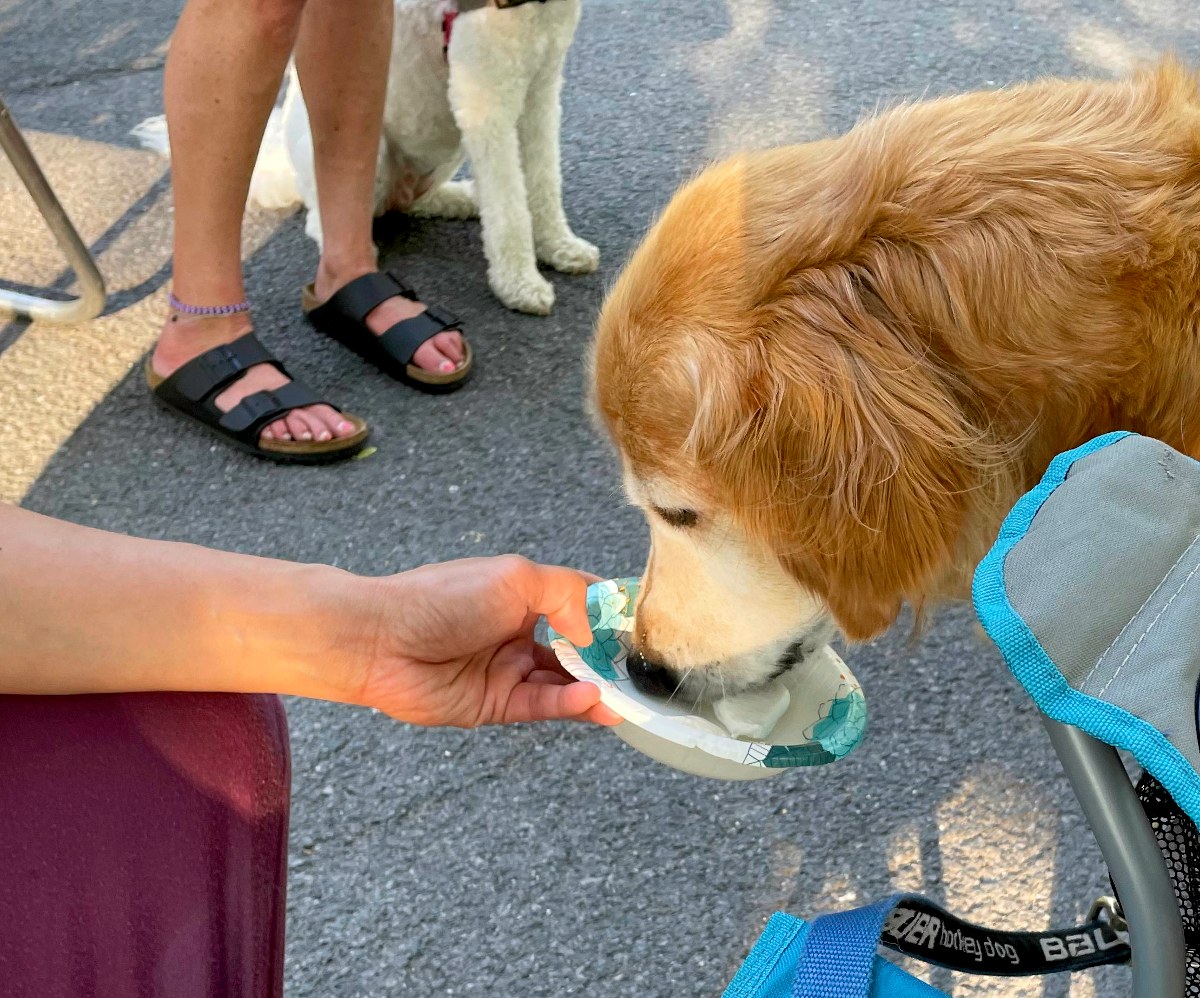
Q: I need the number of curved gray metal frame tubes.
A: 2